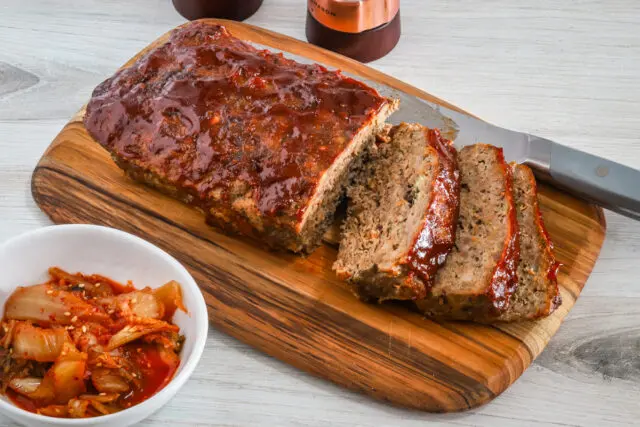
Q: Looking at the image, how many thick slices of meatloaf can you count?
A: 3